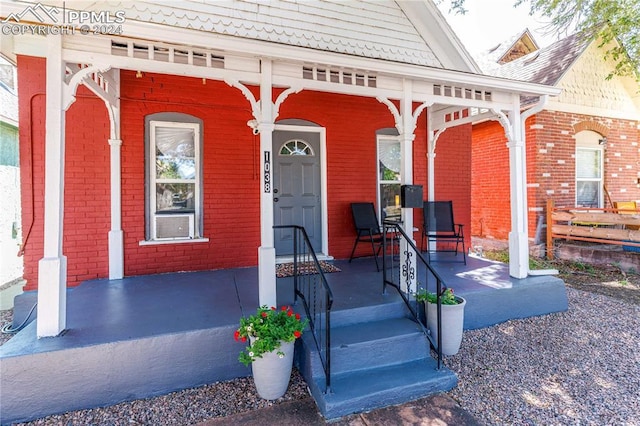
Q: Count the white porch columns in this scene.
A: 6